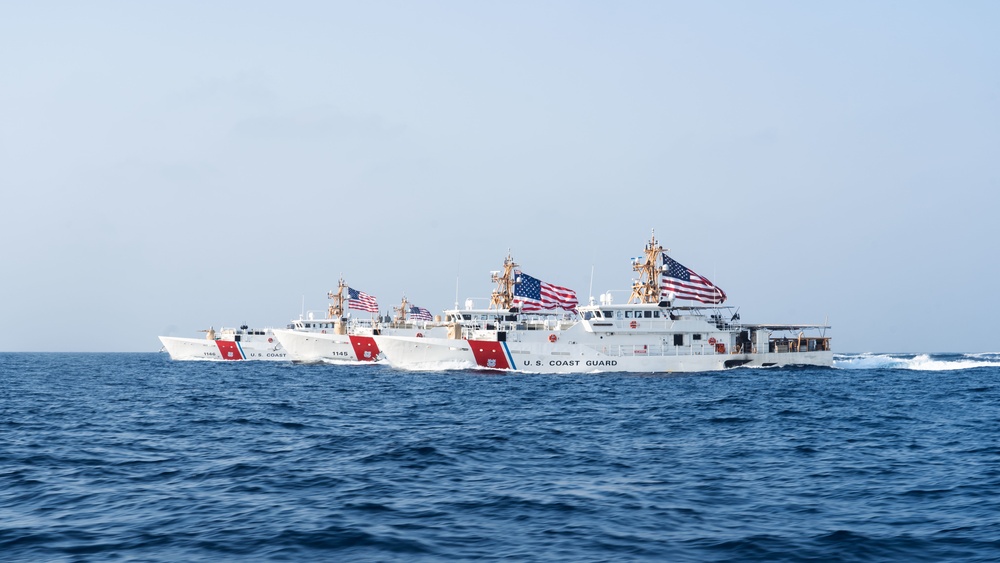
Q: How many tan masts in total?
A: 4